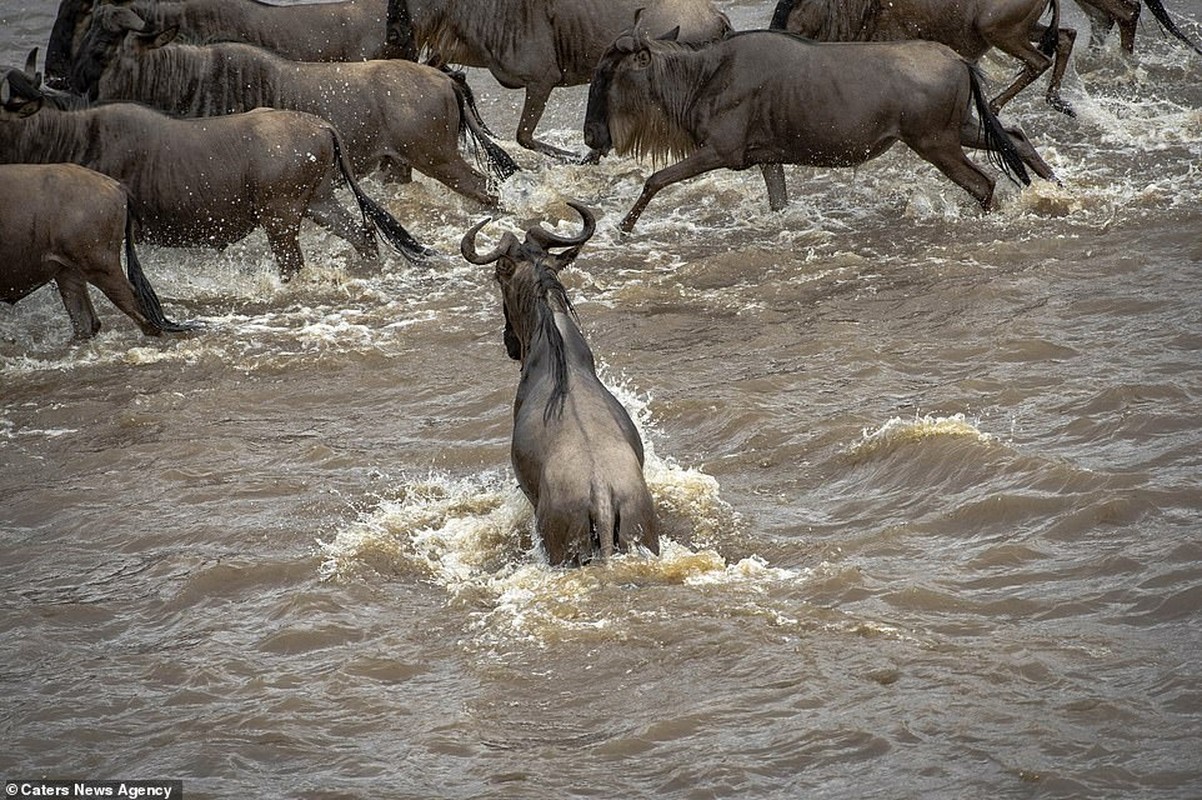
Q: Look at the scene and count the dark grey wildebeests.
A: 9